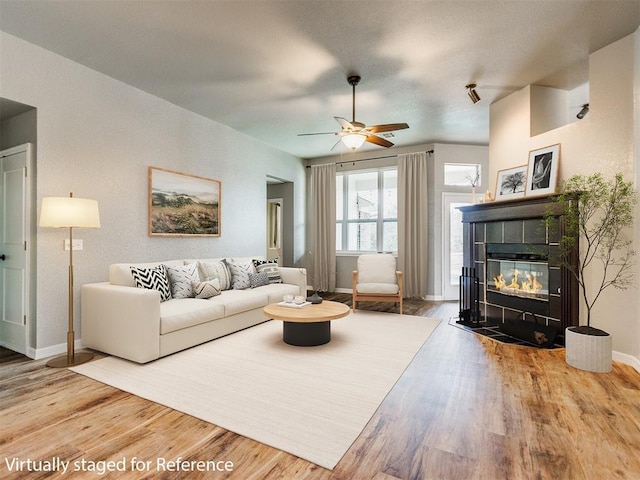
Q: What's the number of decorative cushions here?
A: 7